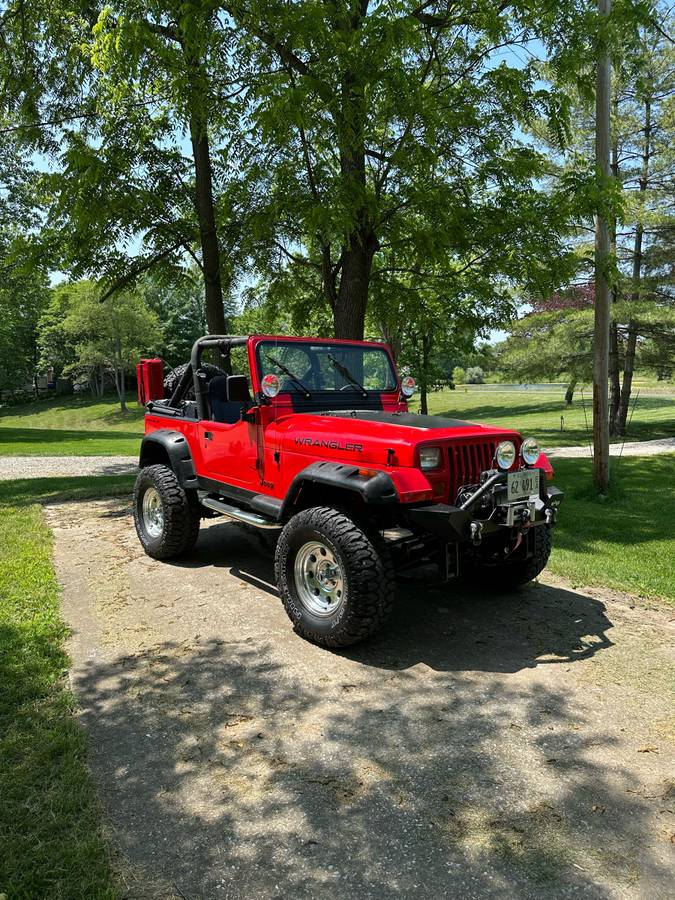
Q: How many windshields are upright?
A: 1